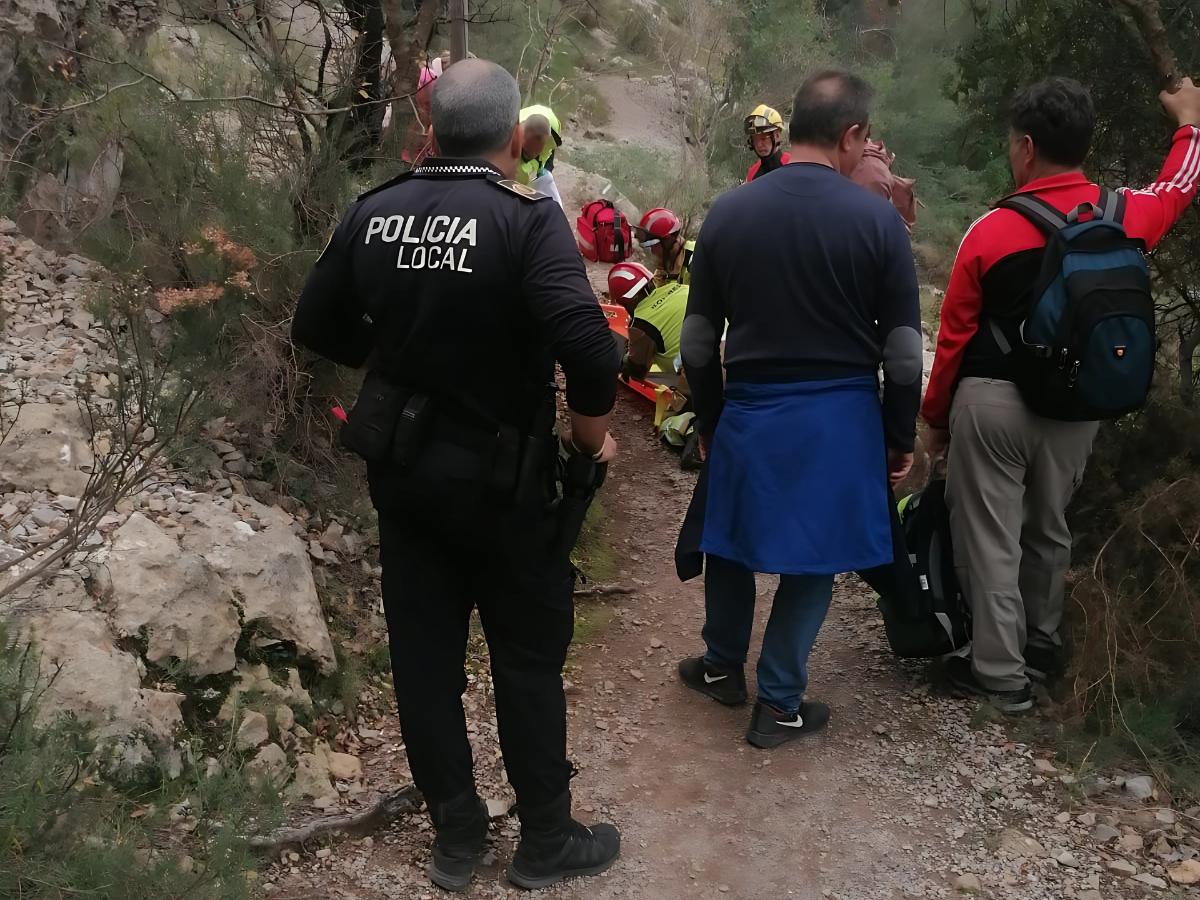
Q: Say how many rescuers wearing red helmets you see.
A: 2